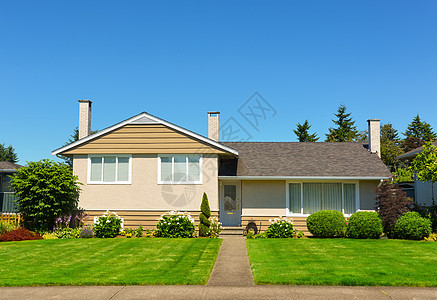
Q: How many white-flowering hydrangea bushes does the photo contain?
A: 3